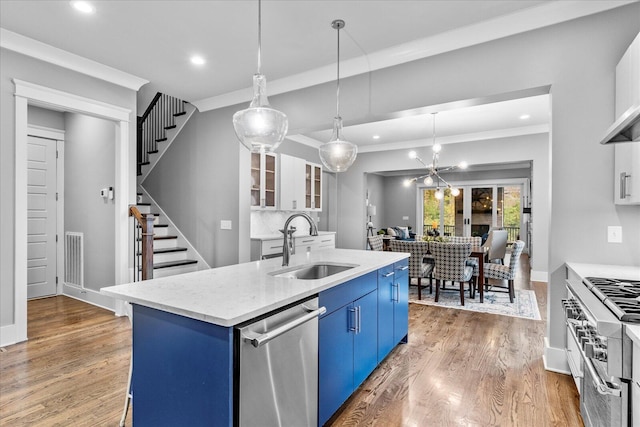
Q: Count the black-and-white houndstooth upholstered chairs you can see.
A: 6